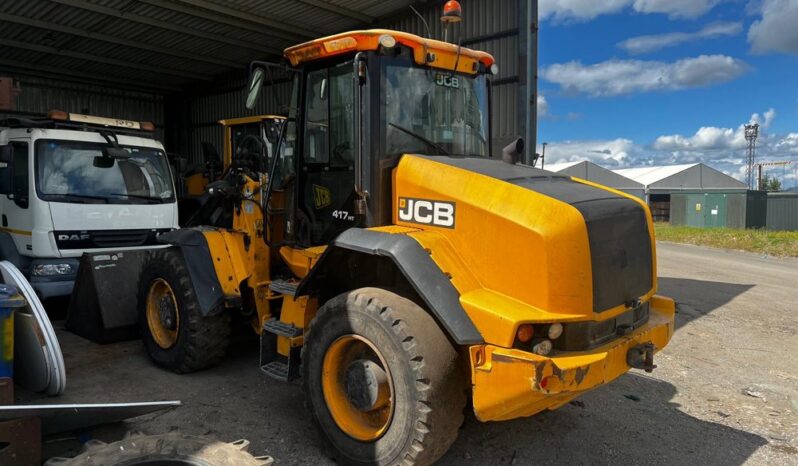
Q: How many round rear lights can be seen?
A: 3